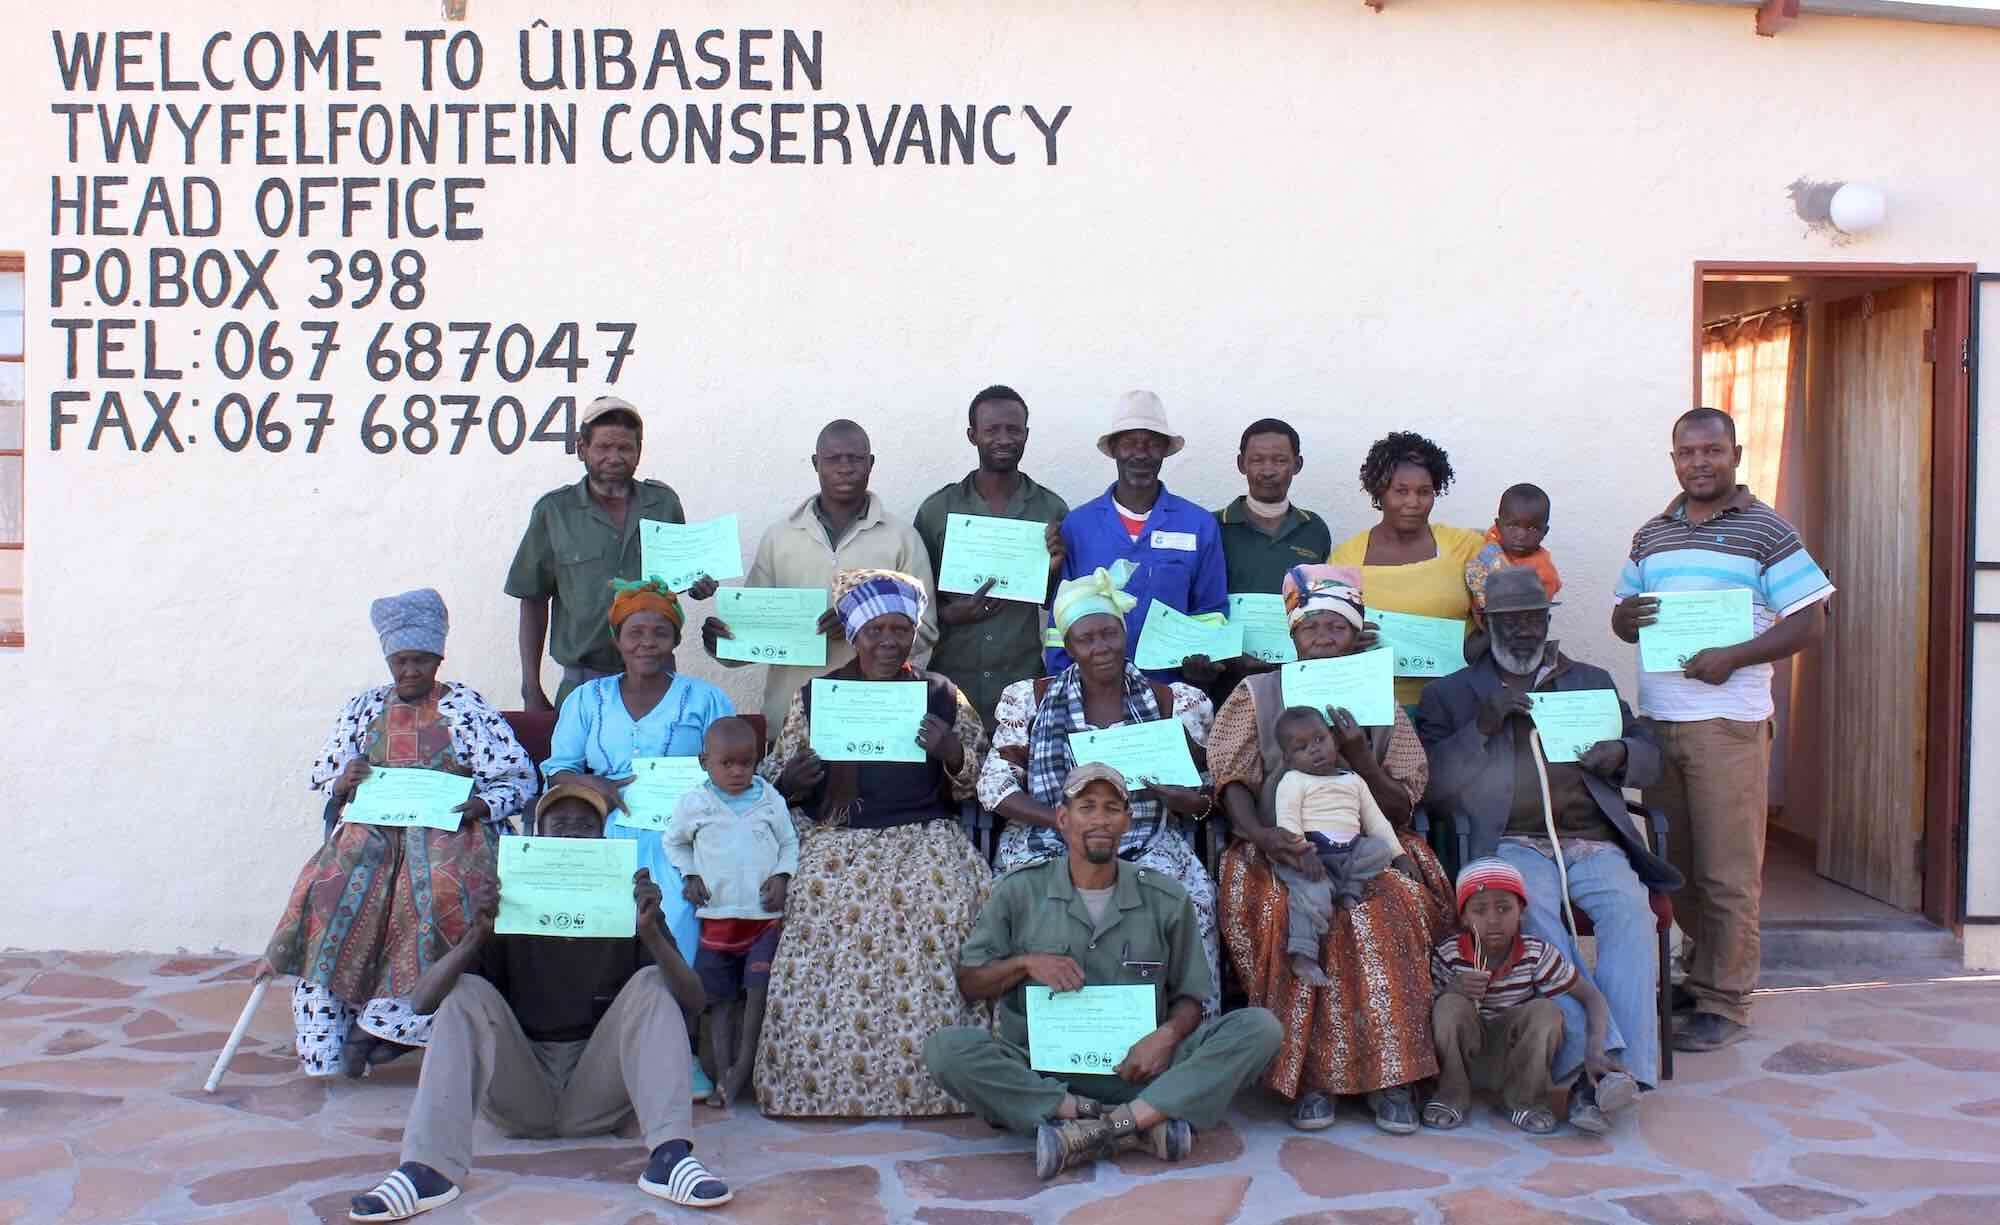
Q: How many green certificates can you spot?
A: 15